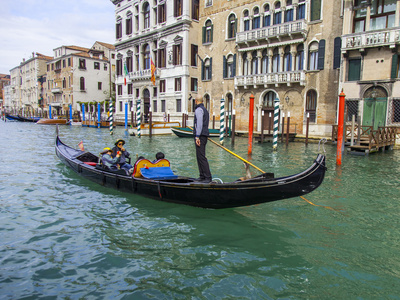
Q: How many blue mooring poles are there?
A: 5